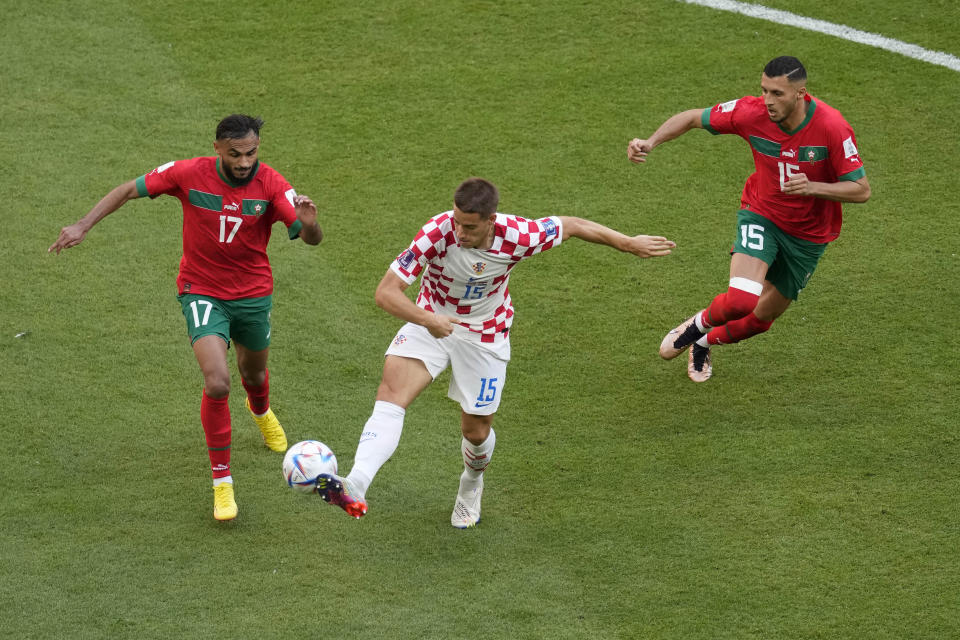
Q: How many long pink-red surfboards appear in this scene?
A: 0